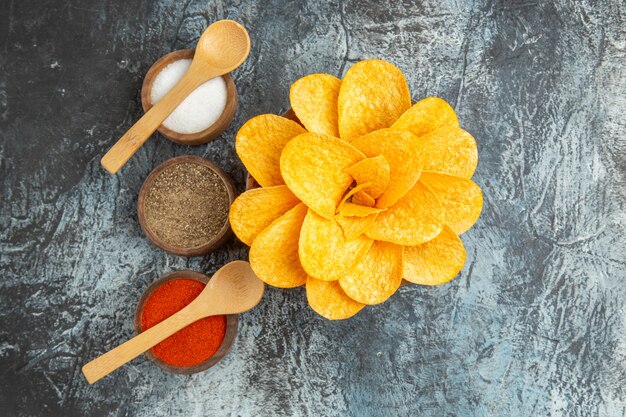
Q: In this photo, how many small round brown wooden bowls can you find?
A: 3